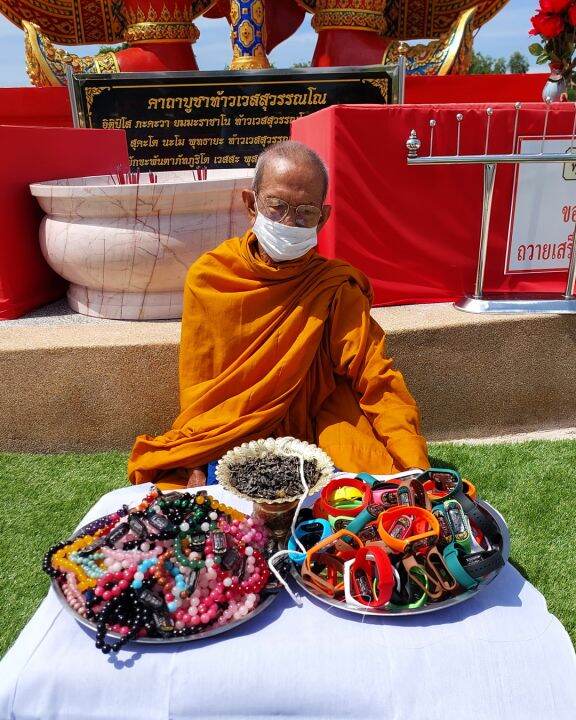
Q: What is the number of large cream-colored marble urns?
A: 1